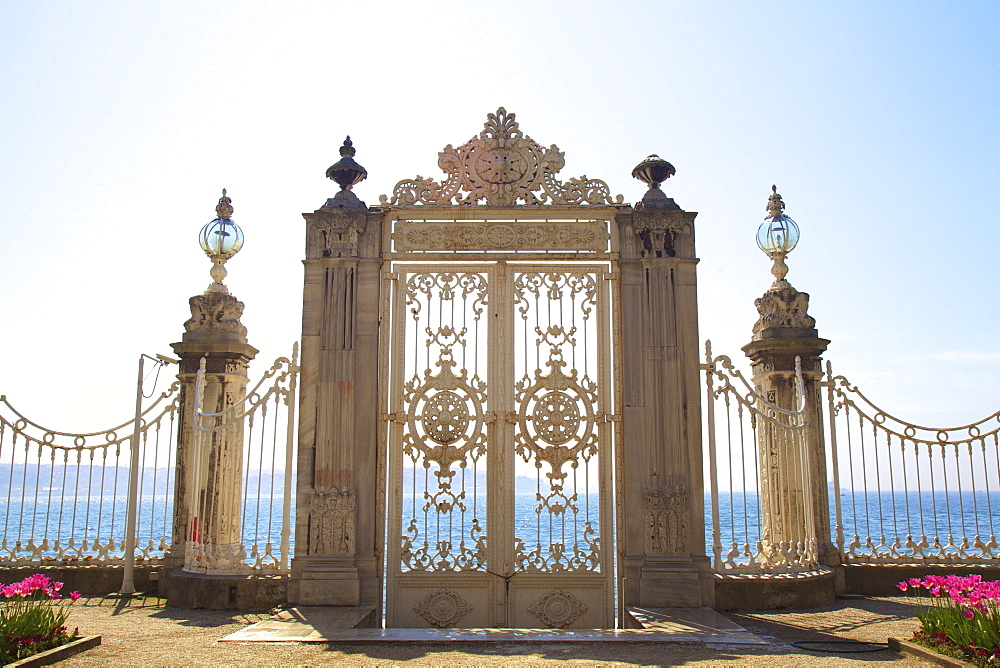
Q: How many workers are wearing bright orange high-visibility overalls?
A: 0